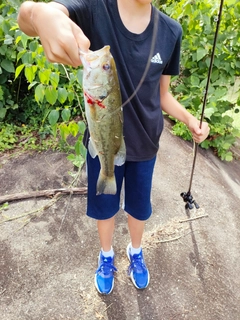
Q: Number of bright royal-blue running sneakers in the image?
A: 2